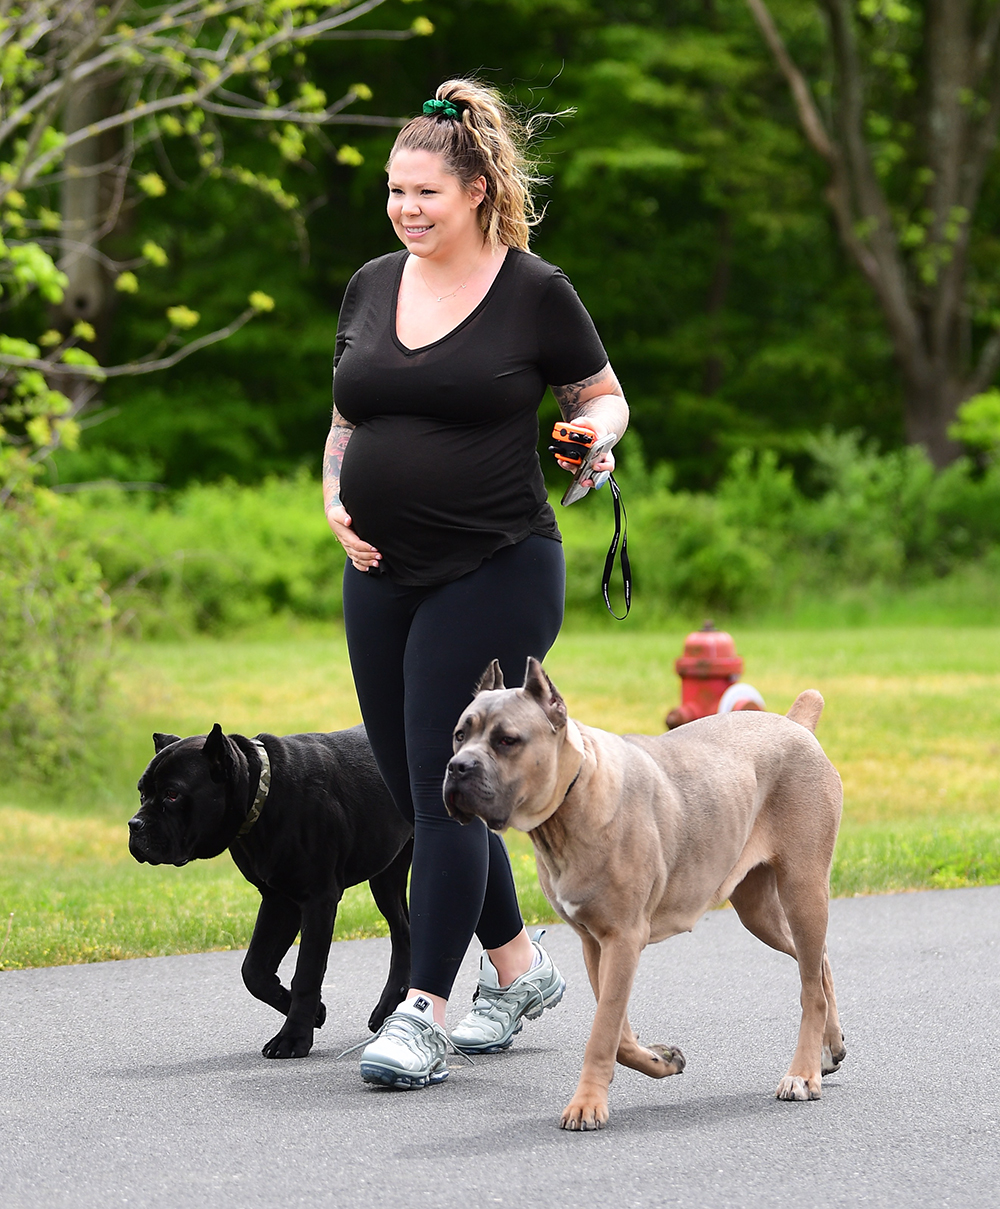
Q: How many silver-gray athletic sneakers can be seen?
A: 2